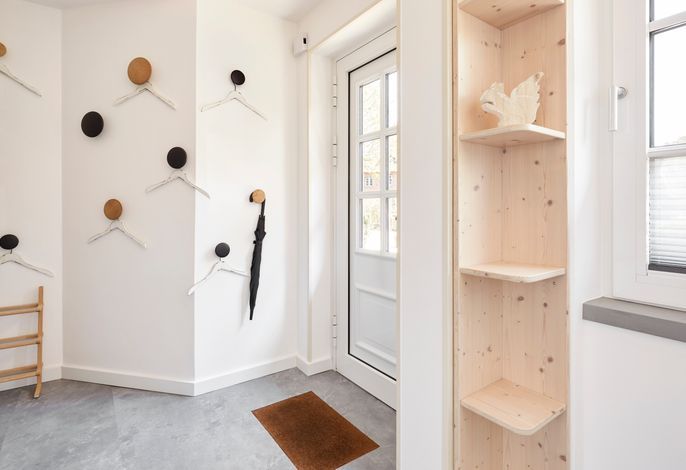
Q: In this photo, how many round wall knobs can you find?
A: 9